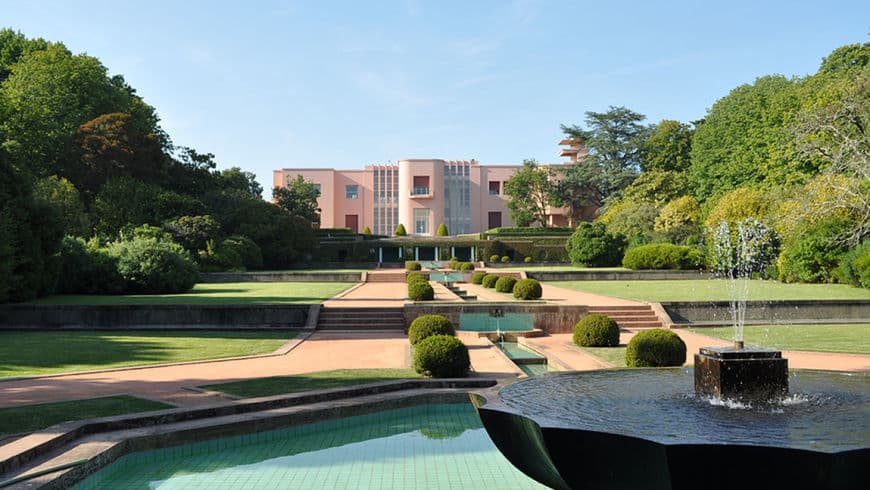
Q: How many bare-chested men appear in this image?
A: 0